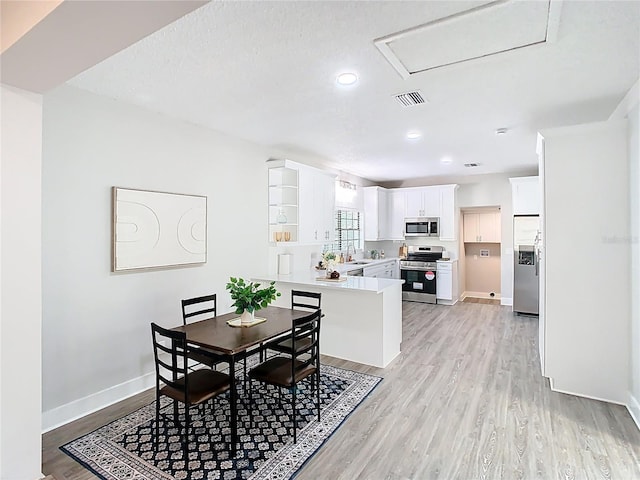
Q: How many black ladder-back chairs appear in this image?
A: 4